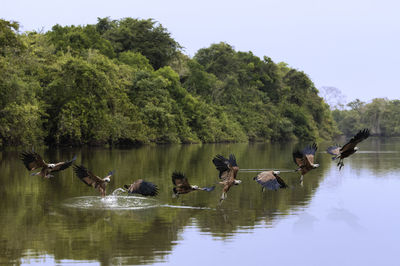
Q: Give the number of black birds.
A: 8